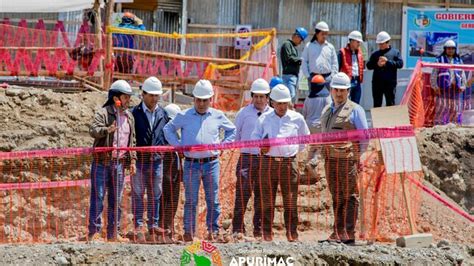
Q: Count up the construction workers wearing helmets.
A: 15